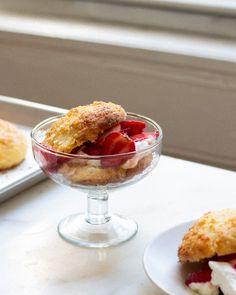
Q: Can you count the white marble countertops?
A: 1